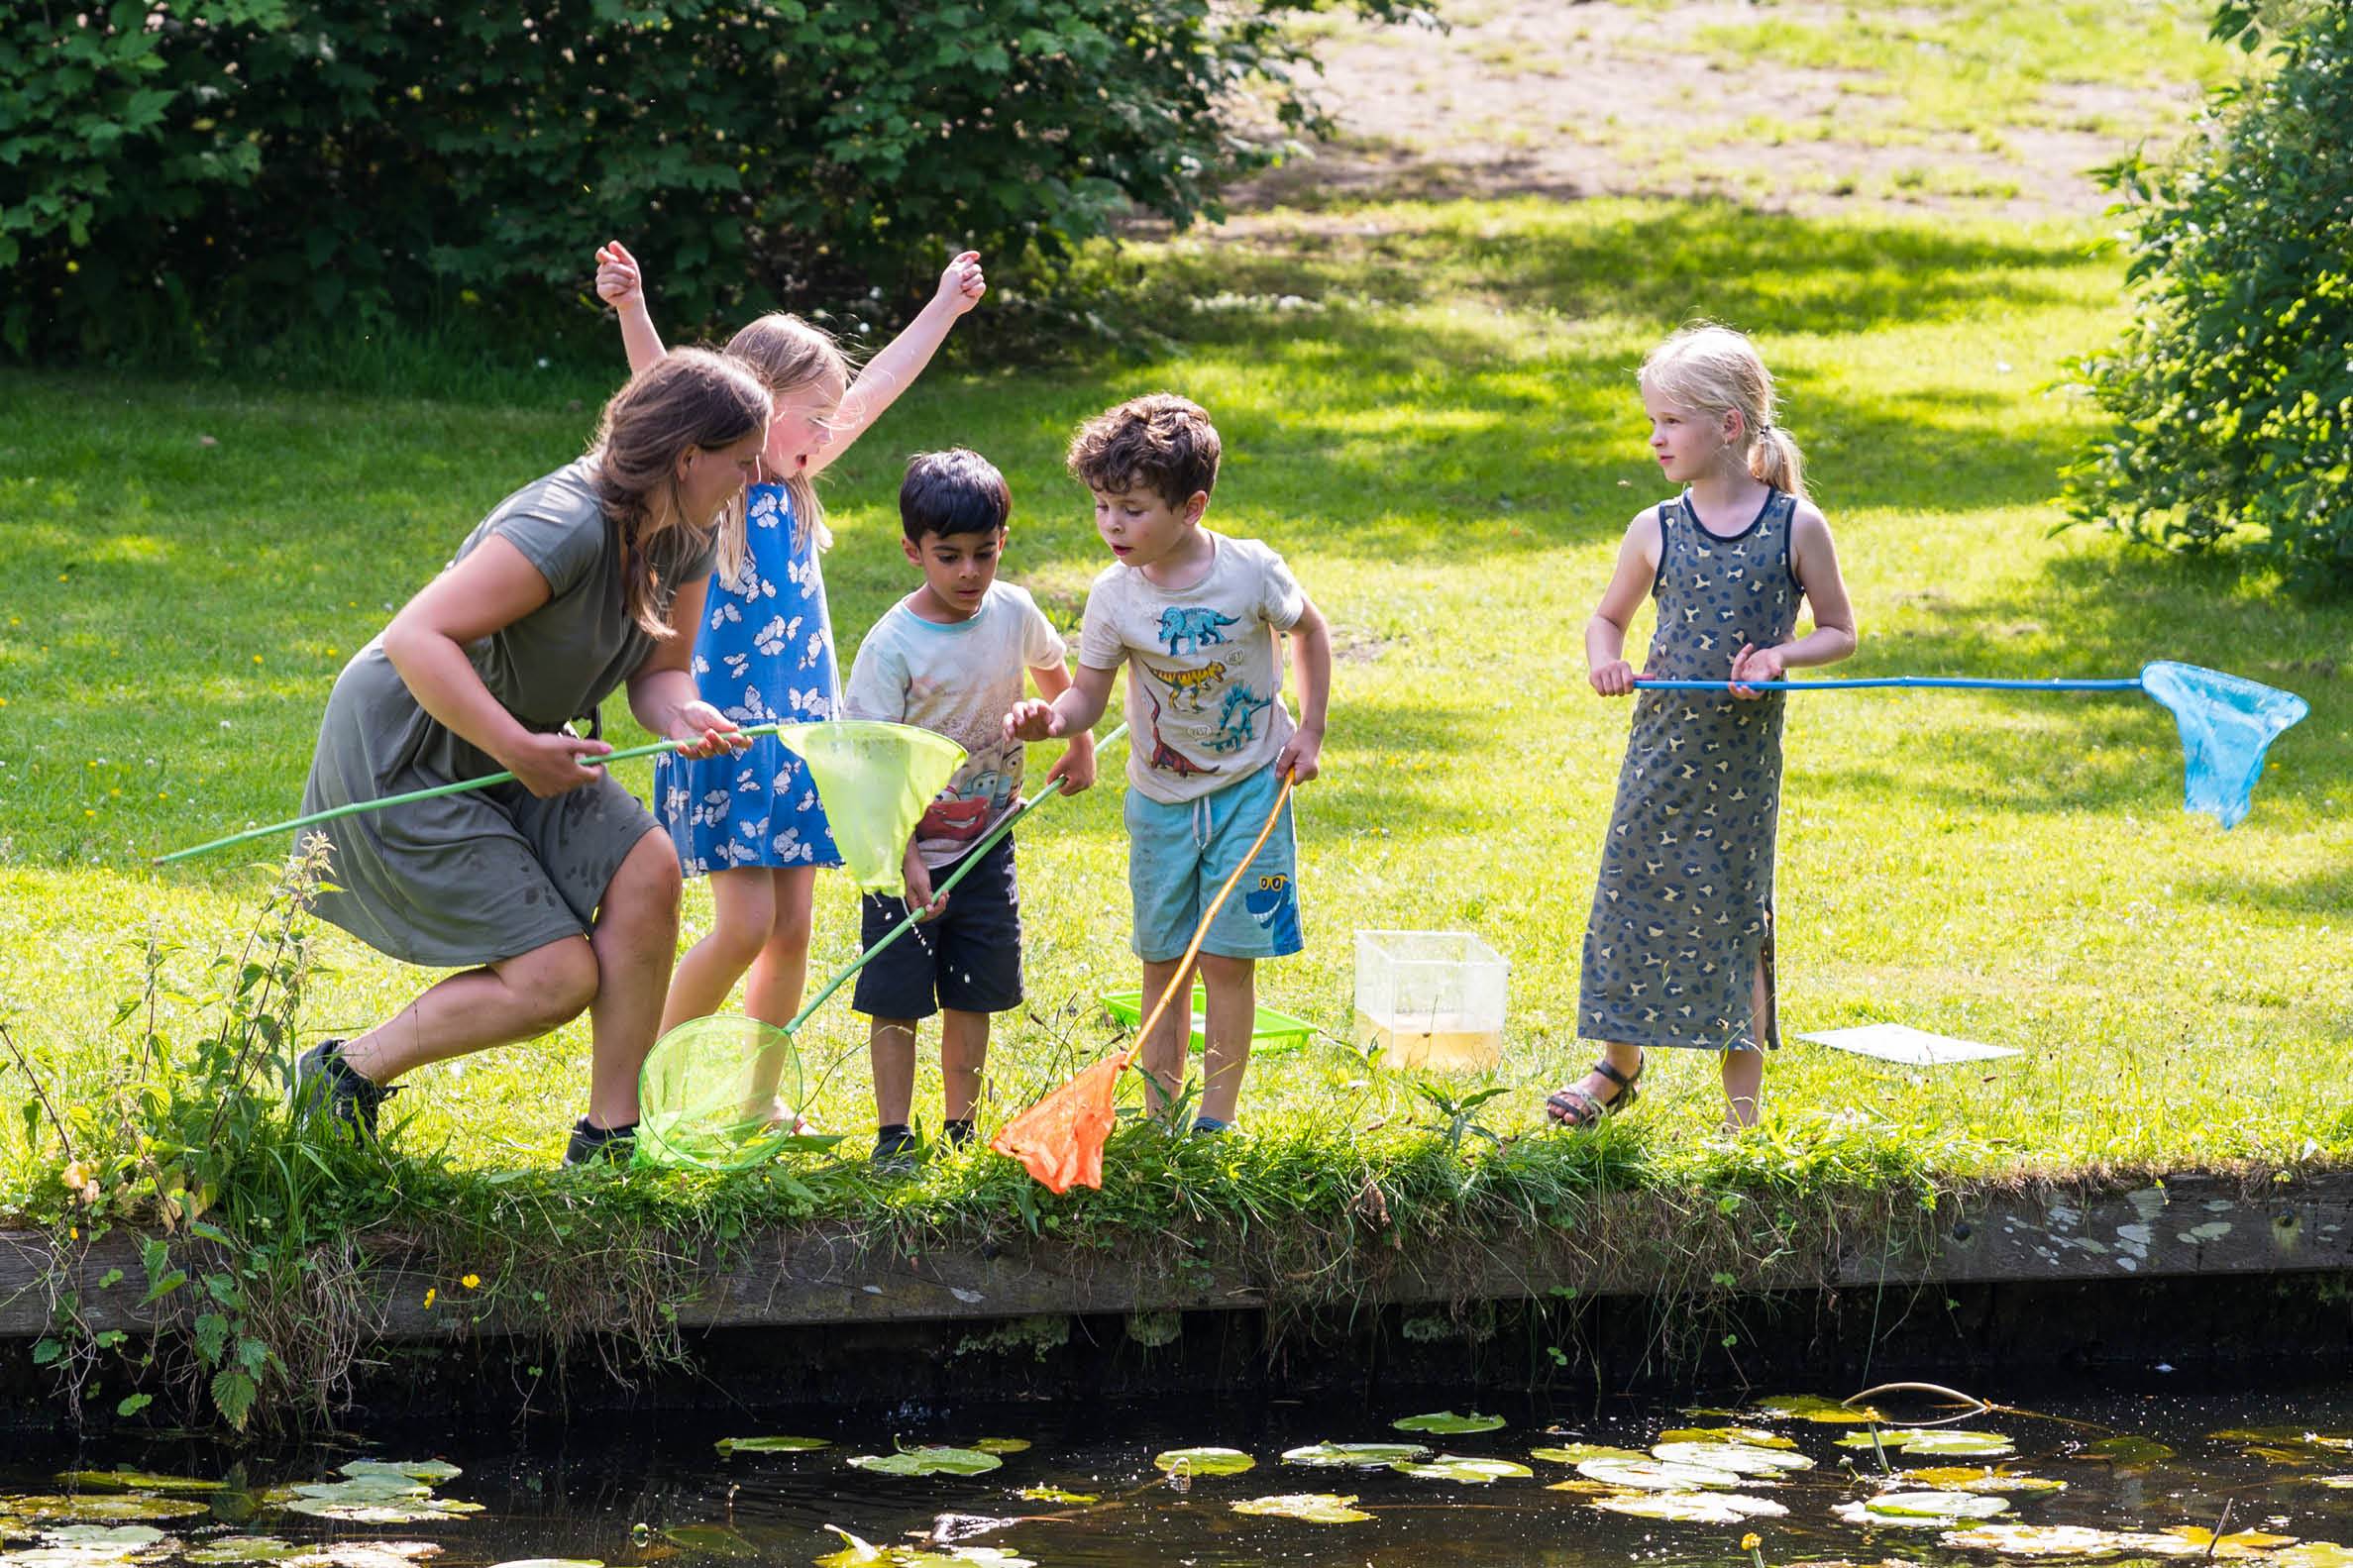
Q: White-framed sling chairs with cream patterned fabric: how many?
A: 0